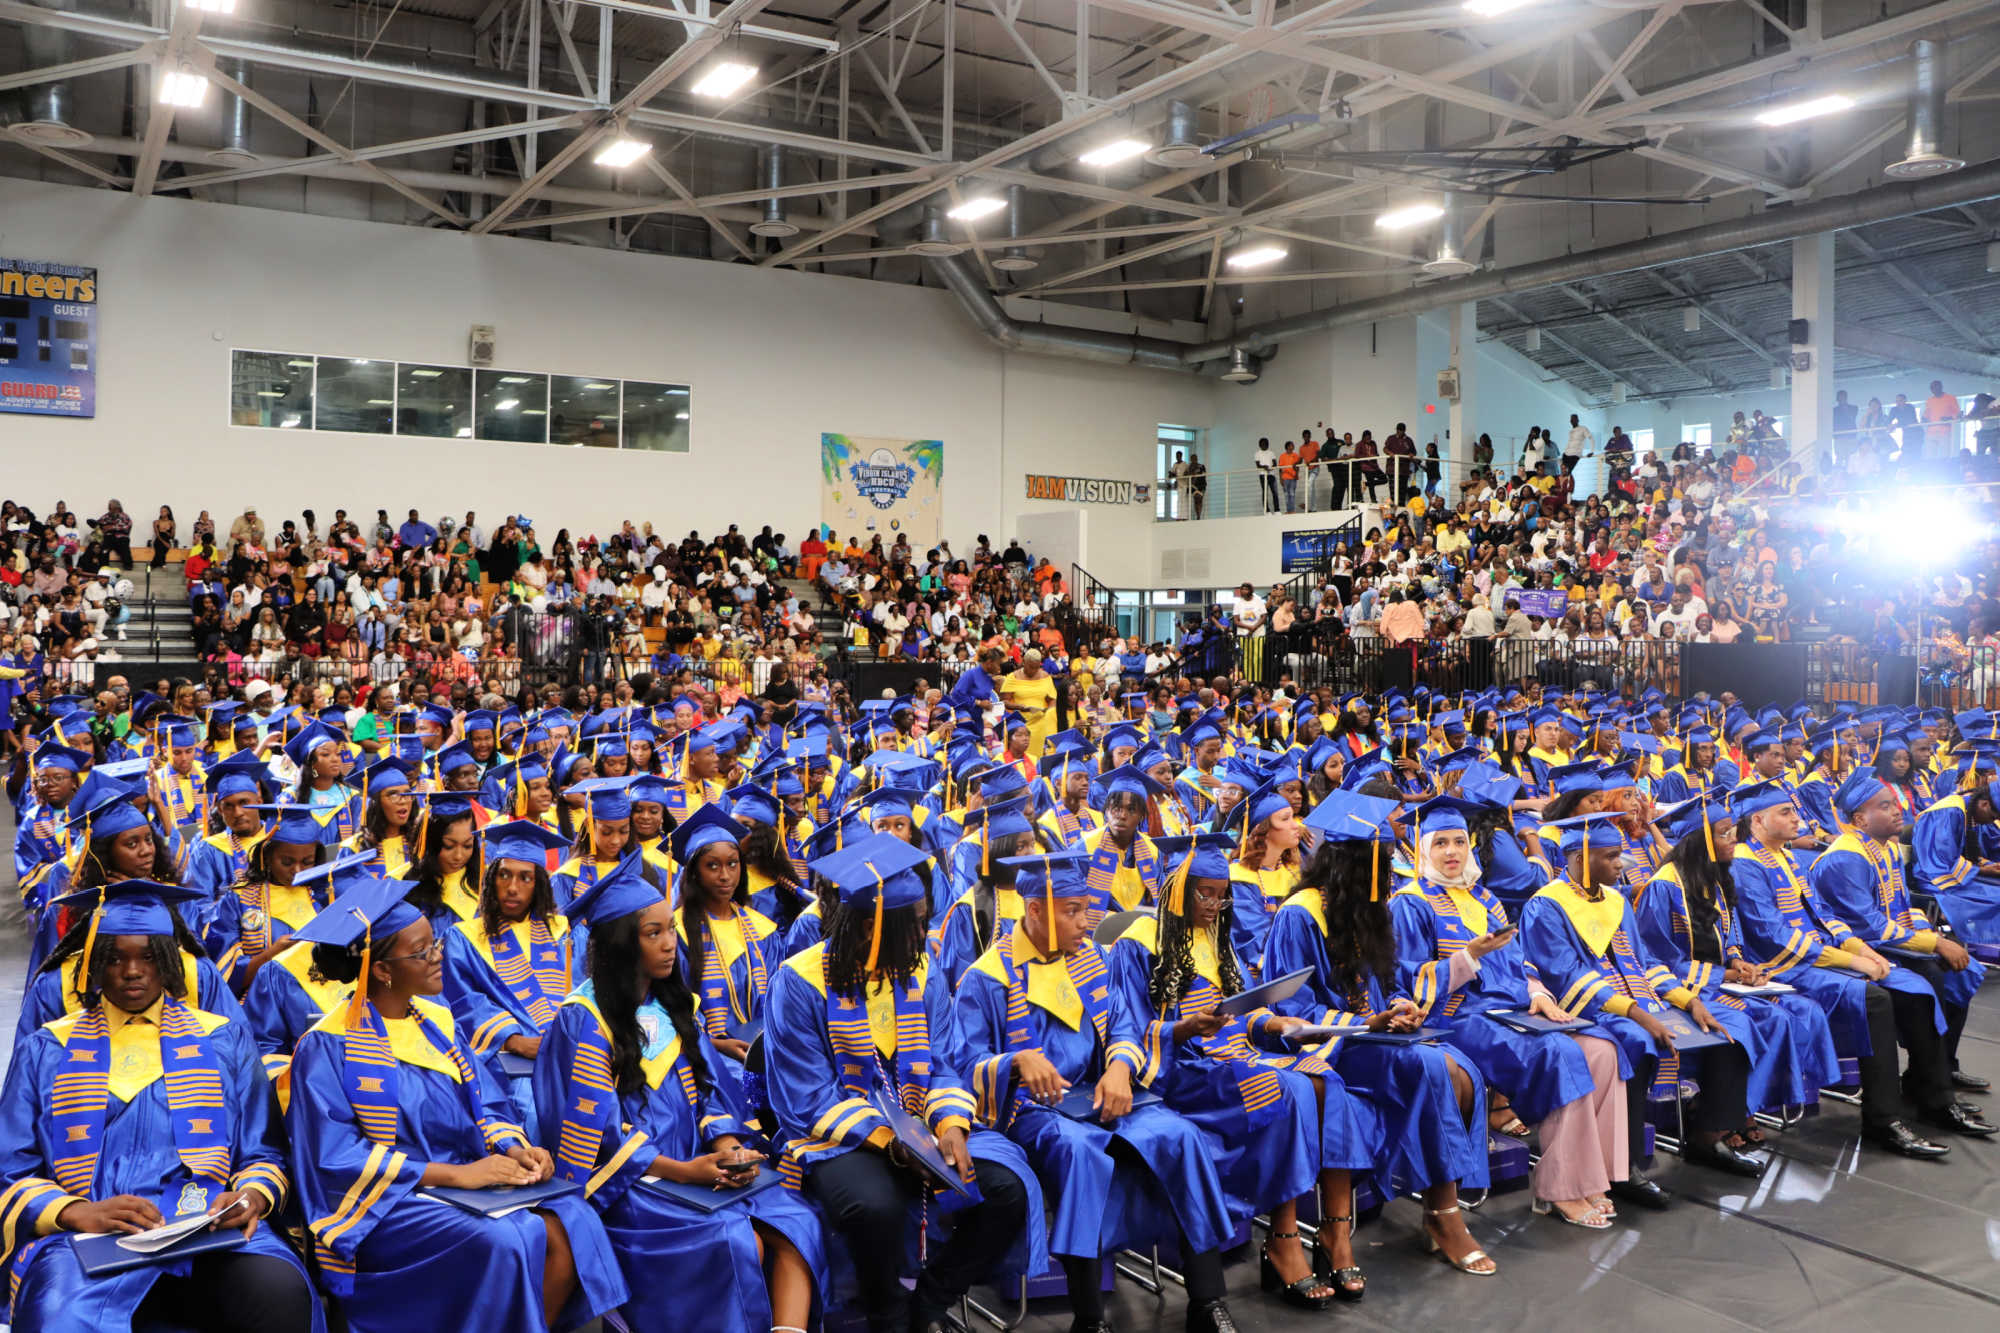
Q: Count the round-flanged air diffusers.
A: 9